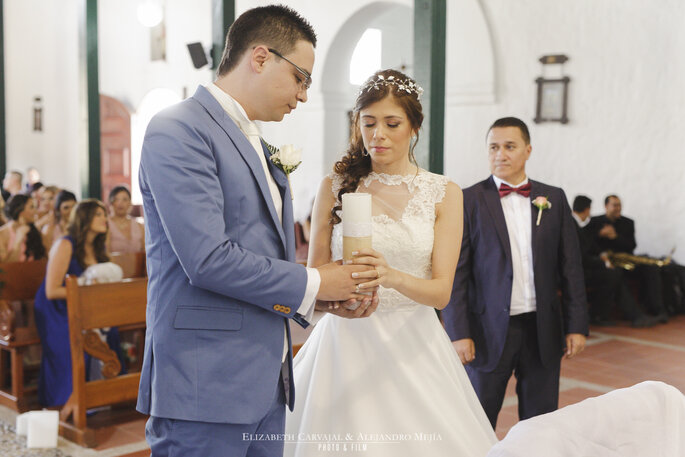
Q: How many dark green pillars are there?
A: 4